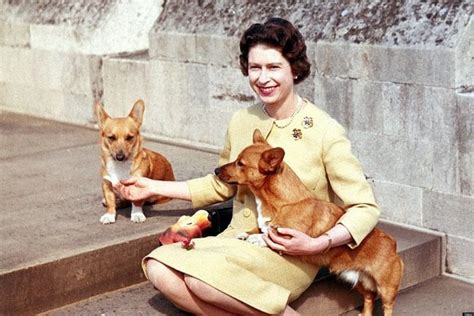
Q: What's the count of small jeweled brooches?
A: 2